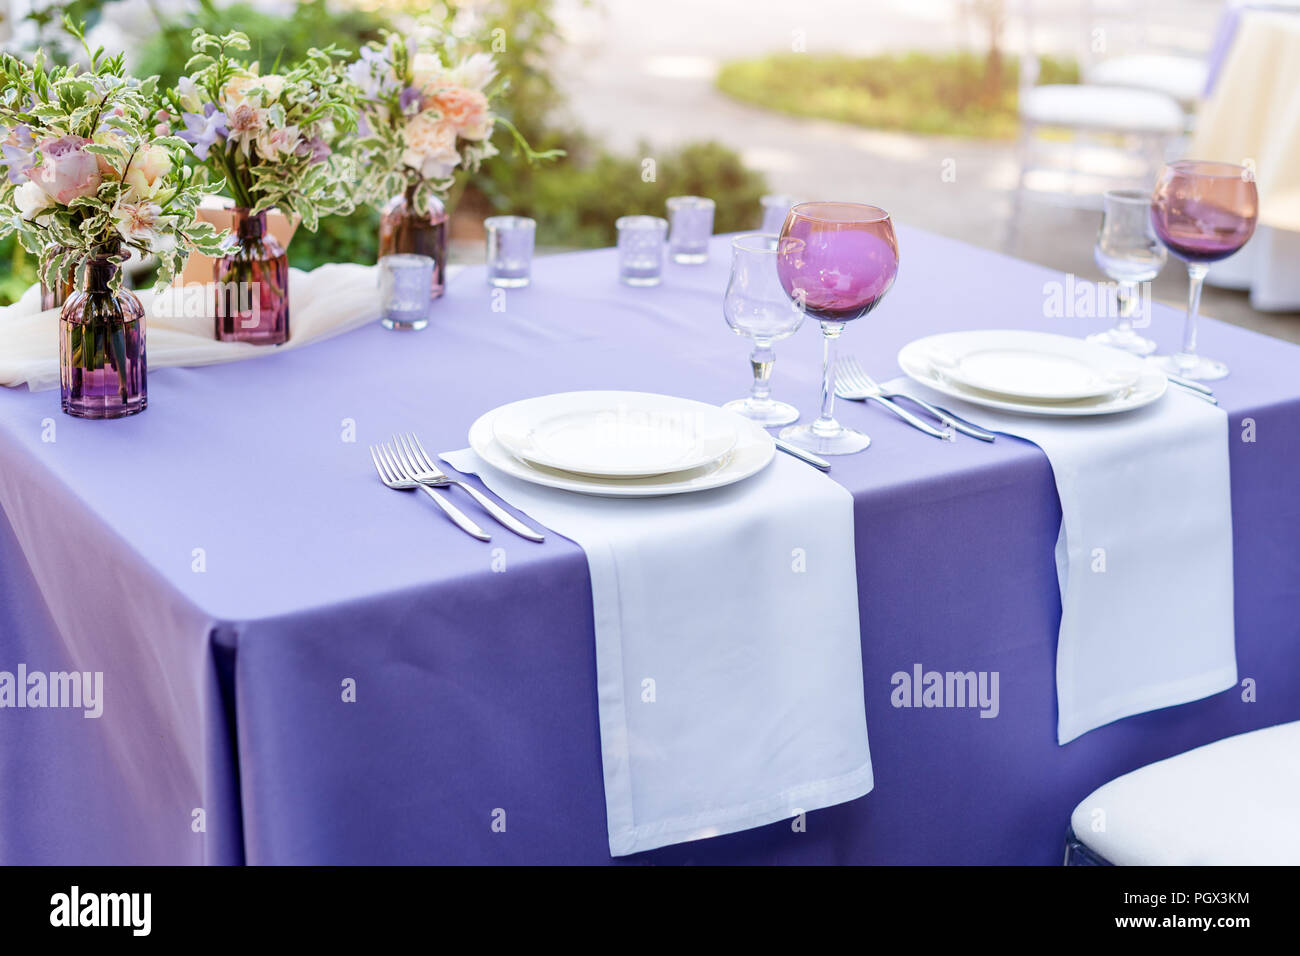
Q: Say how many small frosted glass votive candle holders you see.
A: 5